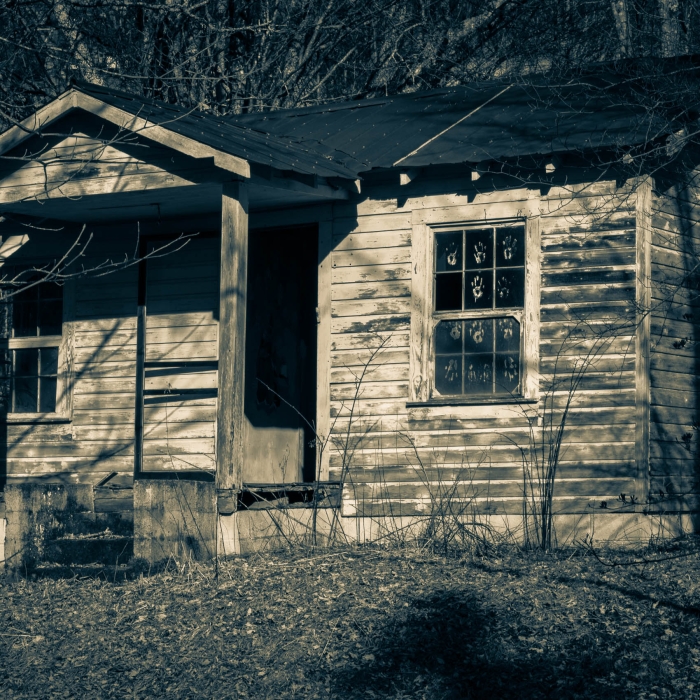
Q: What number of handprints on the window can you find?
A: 12